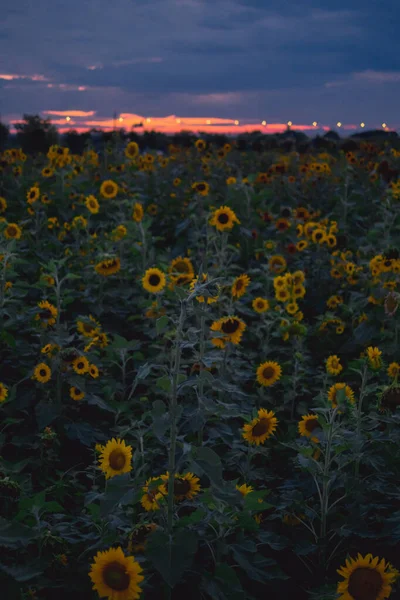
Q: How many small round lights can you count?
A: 12